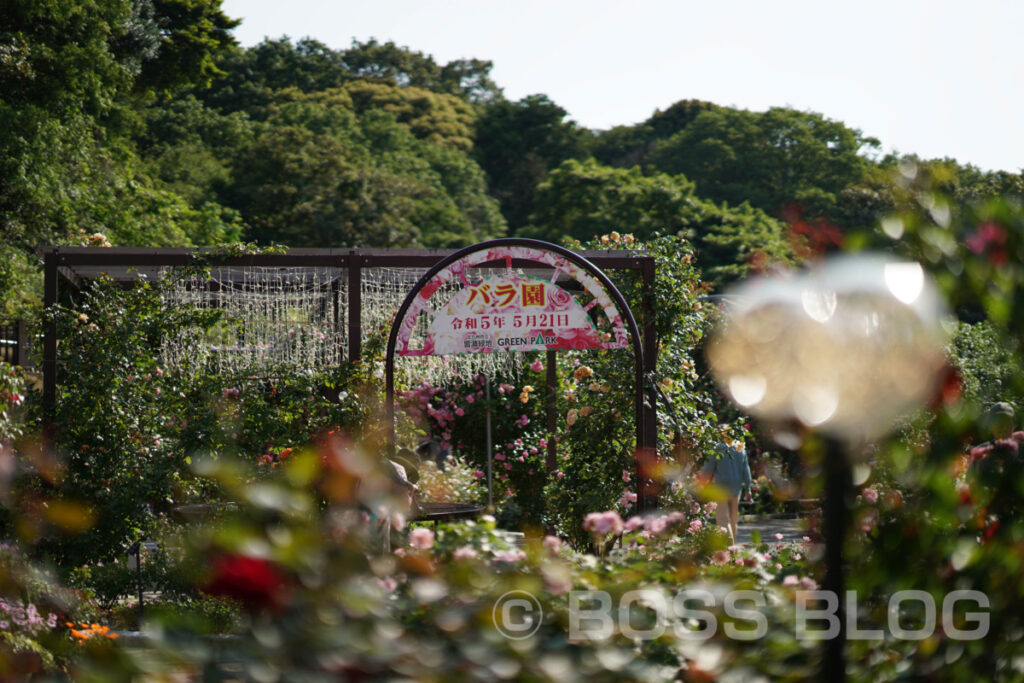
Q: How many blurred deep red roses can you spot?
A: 1